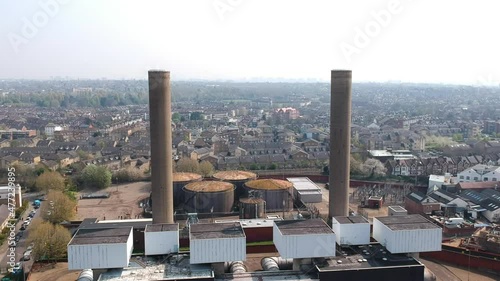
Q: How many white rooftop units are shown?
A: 6